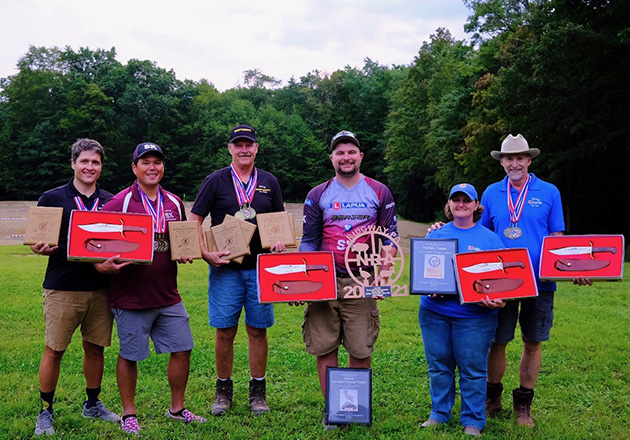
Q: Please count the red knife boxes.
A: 4